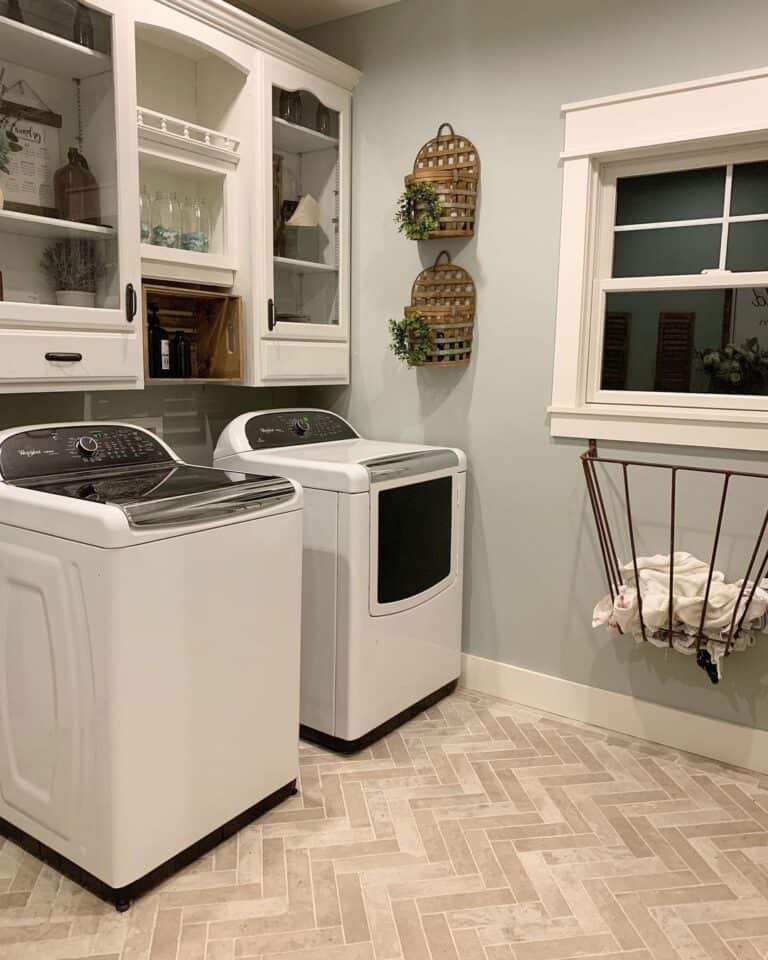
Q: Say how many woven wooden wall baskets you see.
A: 2